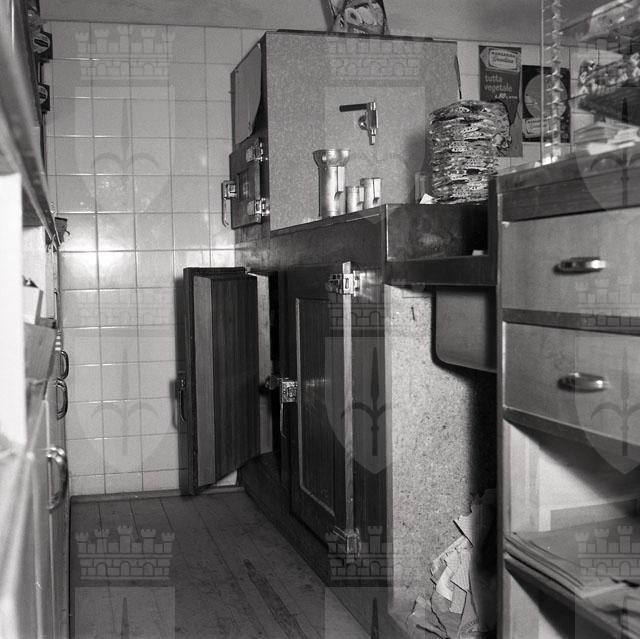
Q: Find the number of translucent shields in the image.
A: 9